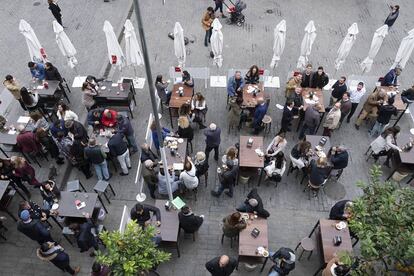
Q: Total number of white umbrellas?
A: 11